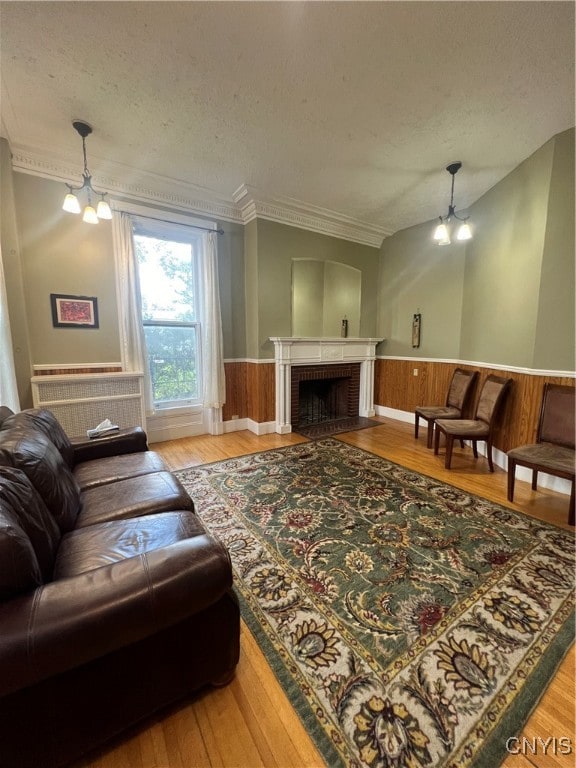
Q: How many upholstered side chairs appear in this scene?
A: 3